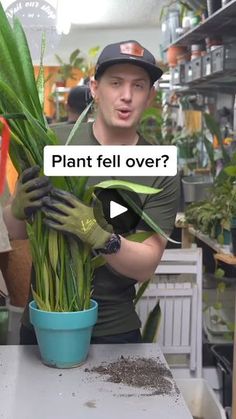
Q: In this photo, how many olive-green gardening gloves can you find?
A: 2